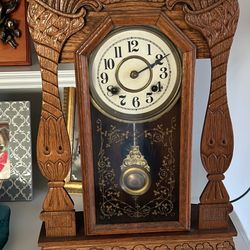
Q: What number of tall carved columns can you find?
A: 2